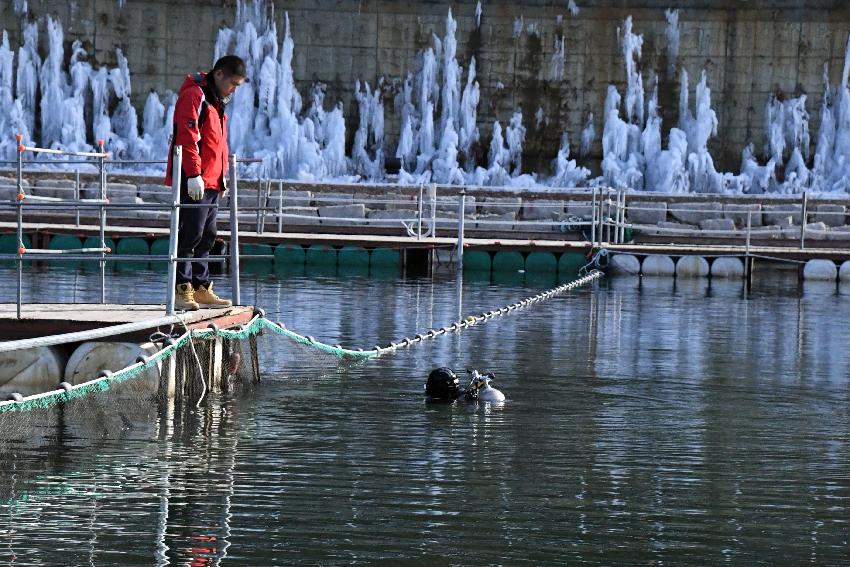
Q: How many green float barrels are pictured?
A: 14